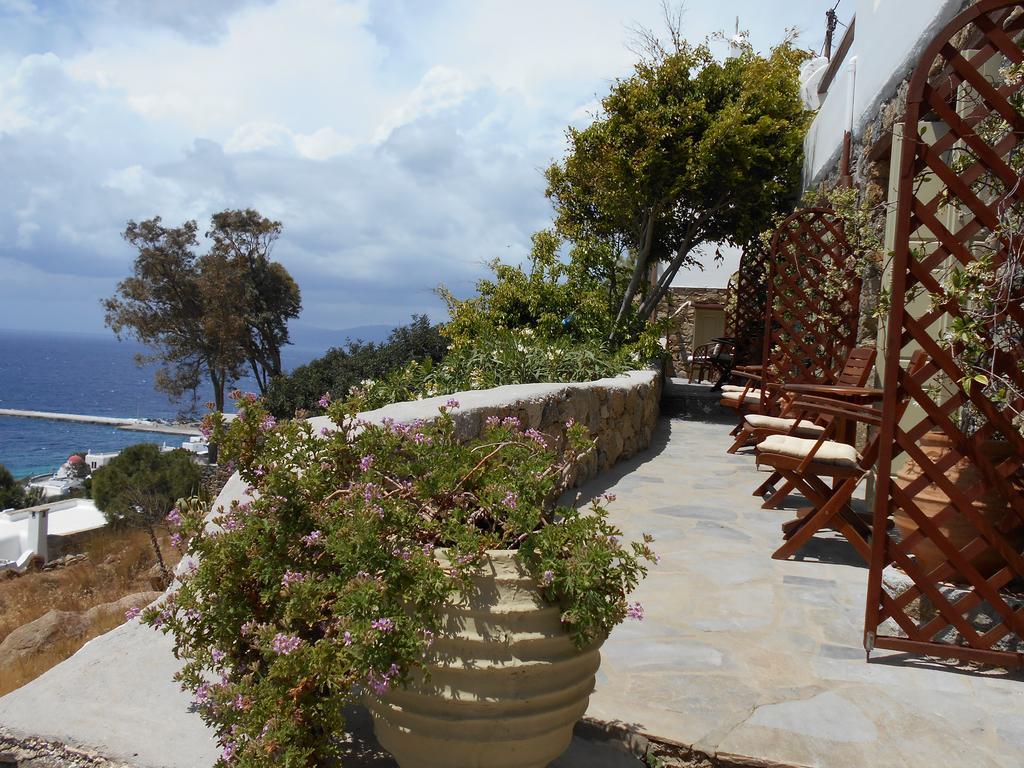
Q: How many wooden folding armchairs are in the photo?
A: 4